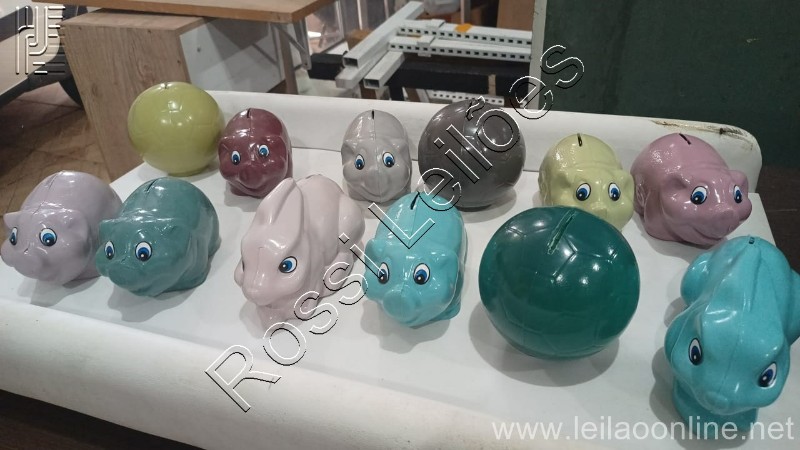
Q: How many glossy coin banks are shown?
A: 12